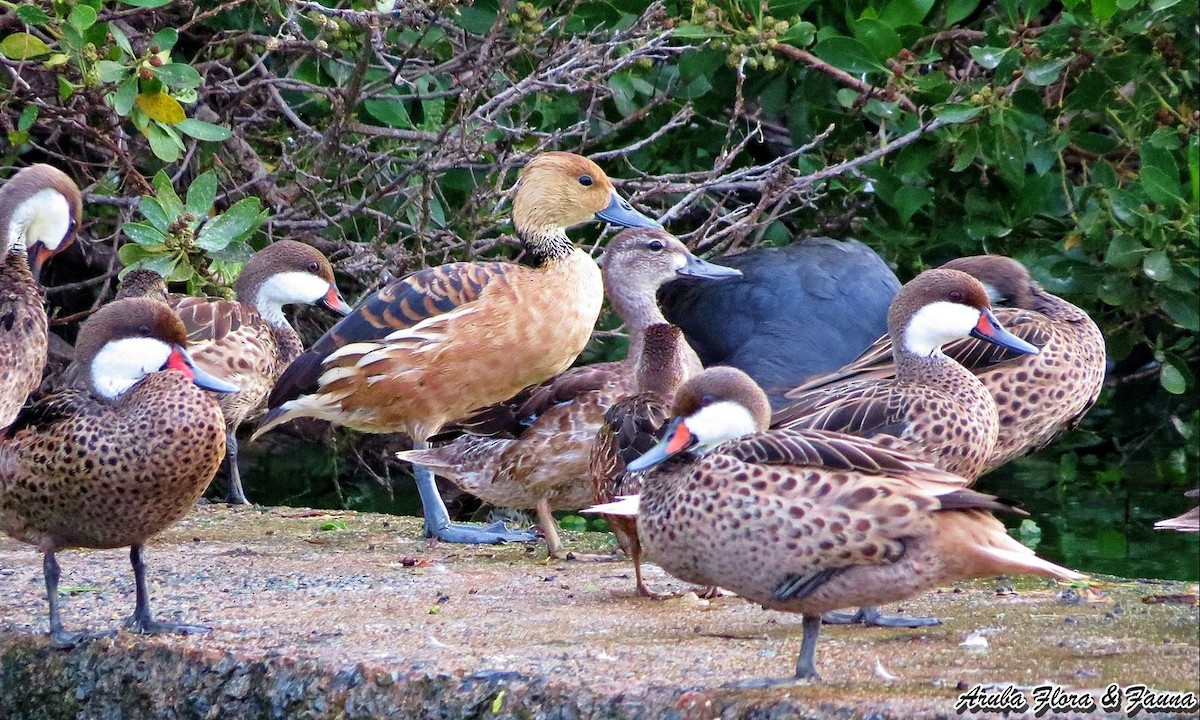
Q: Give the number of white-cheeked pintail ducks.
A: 6